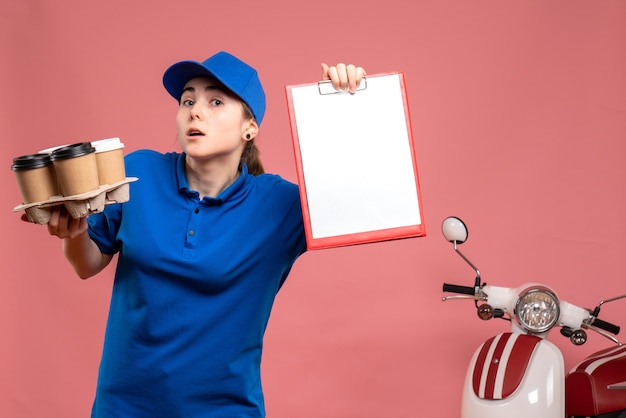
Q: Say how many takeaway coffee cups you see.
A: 4